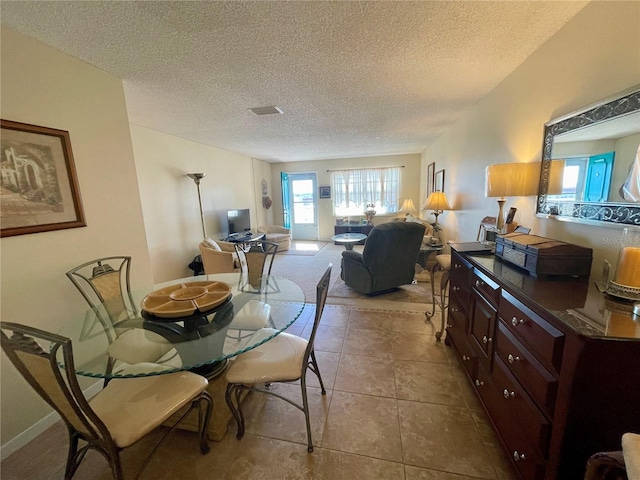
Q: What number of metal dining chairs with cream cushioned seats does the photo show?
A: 4